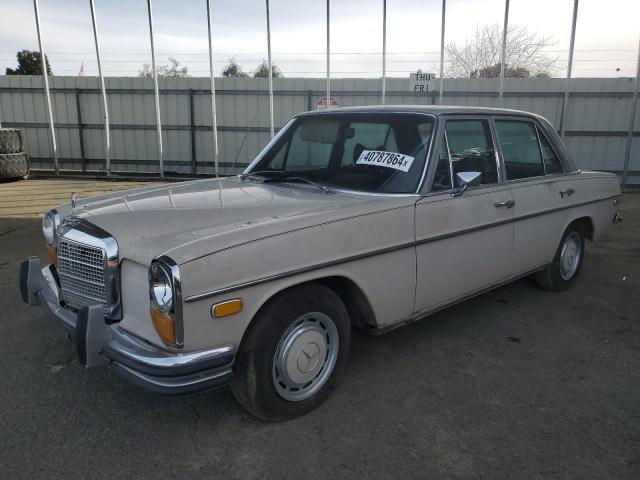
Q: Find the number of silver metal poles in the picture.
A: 11